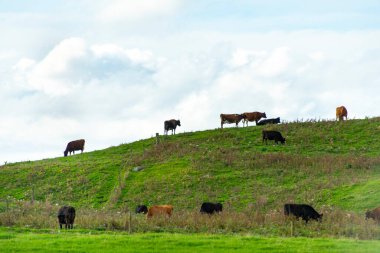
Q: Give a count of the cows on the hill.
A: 13